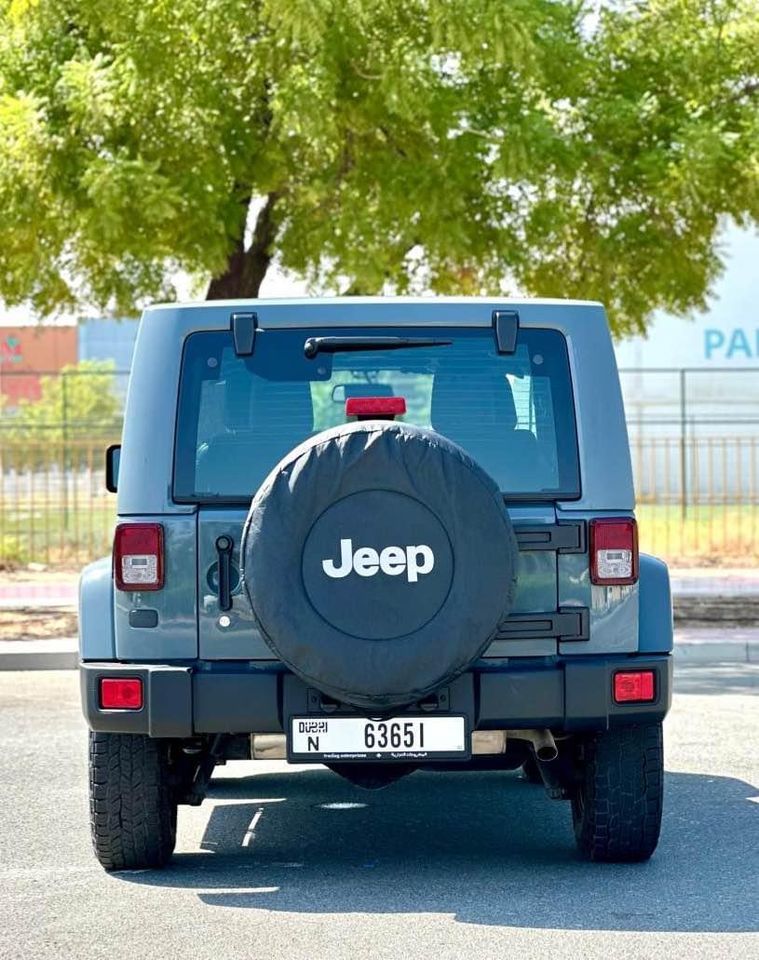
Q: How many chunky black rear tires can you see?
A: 2